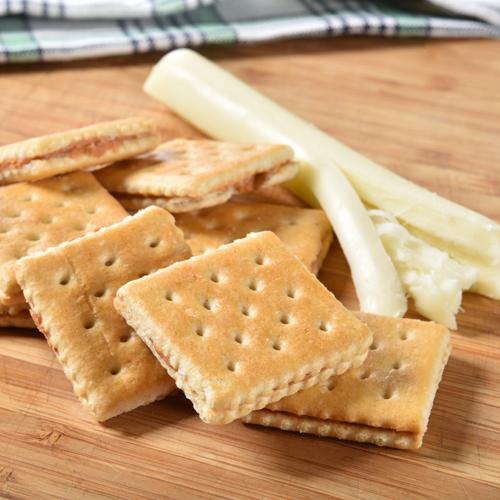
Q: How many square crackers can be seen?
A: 7